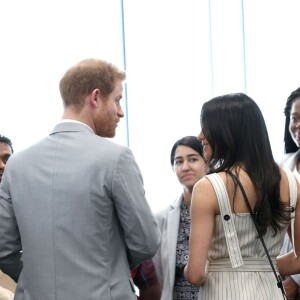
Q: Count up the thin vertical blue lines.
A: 3